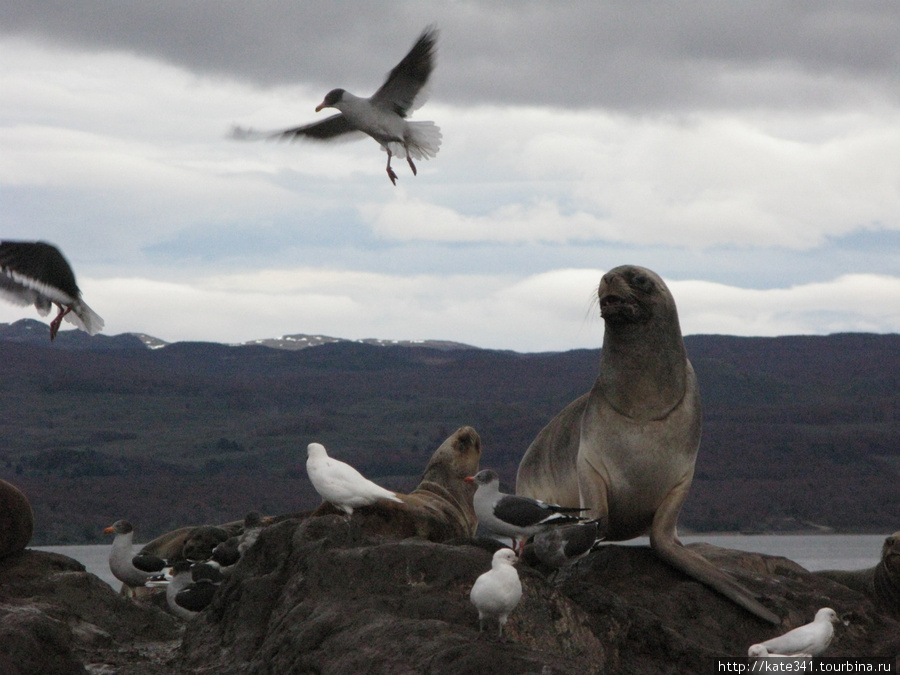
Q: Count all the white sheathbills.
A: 4